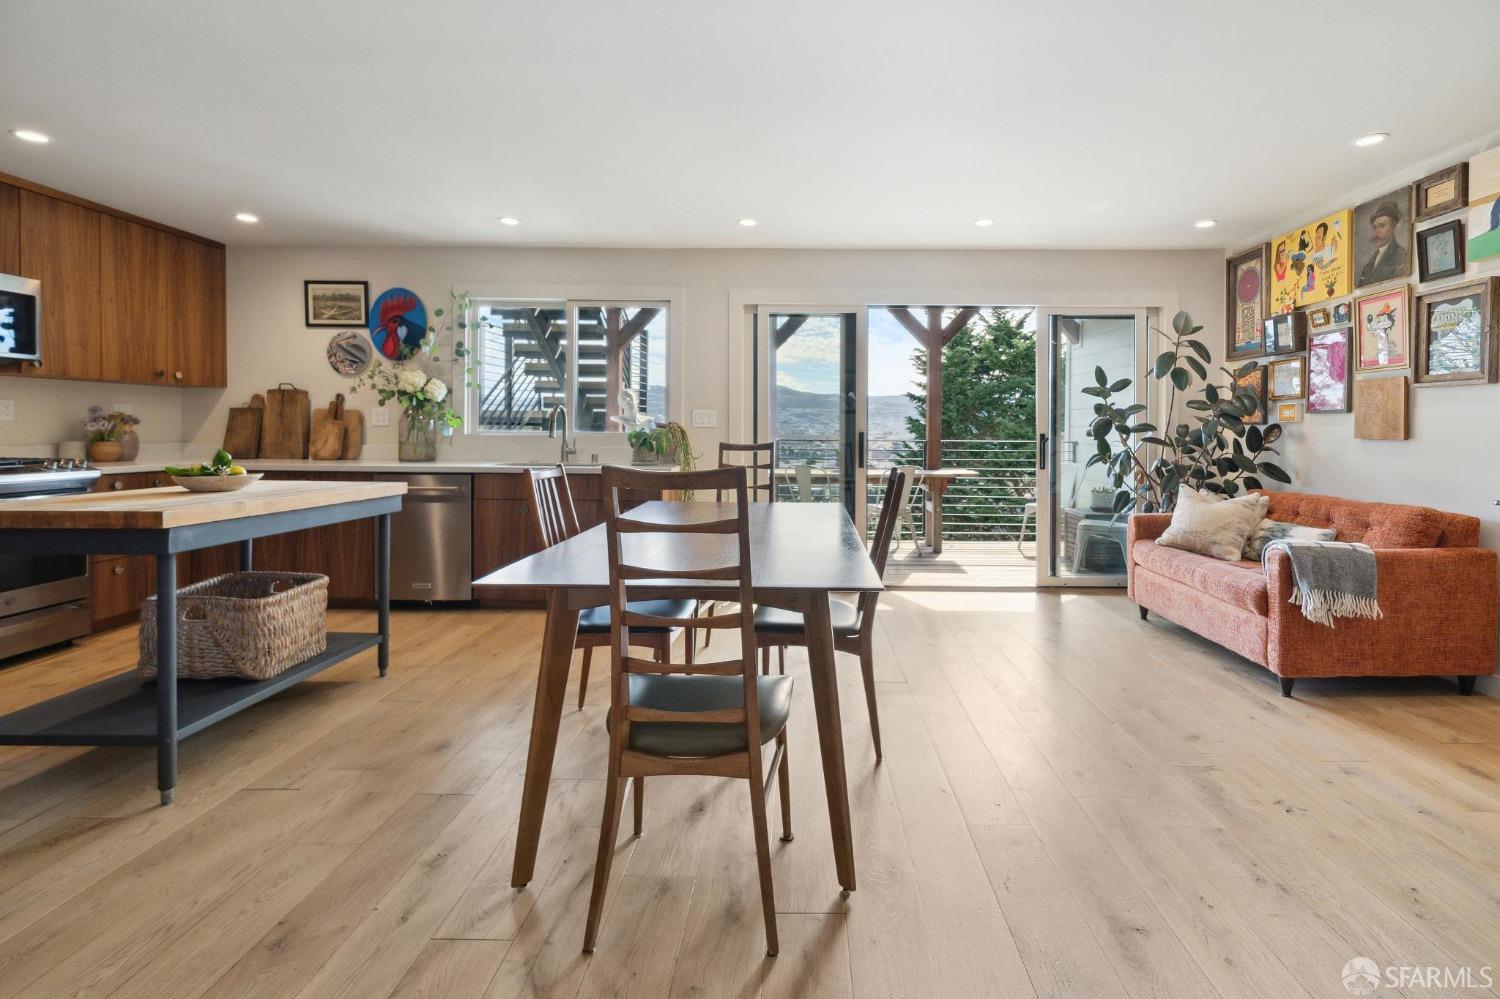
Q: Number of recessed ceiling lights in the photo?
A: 7